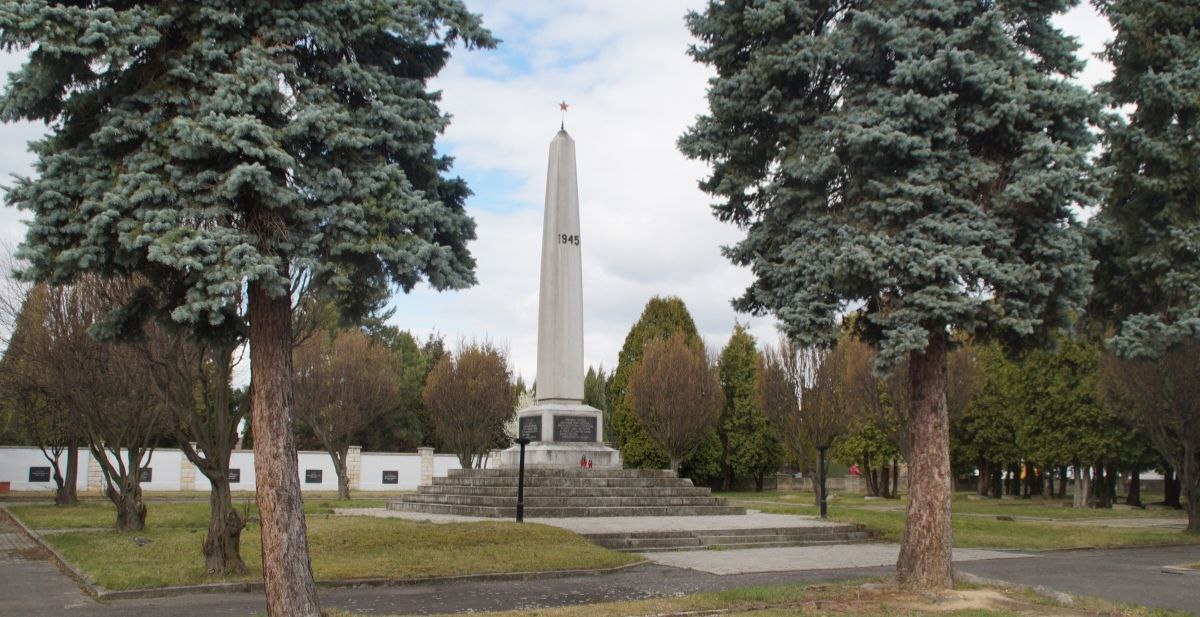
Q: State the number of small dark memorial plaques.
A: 5